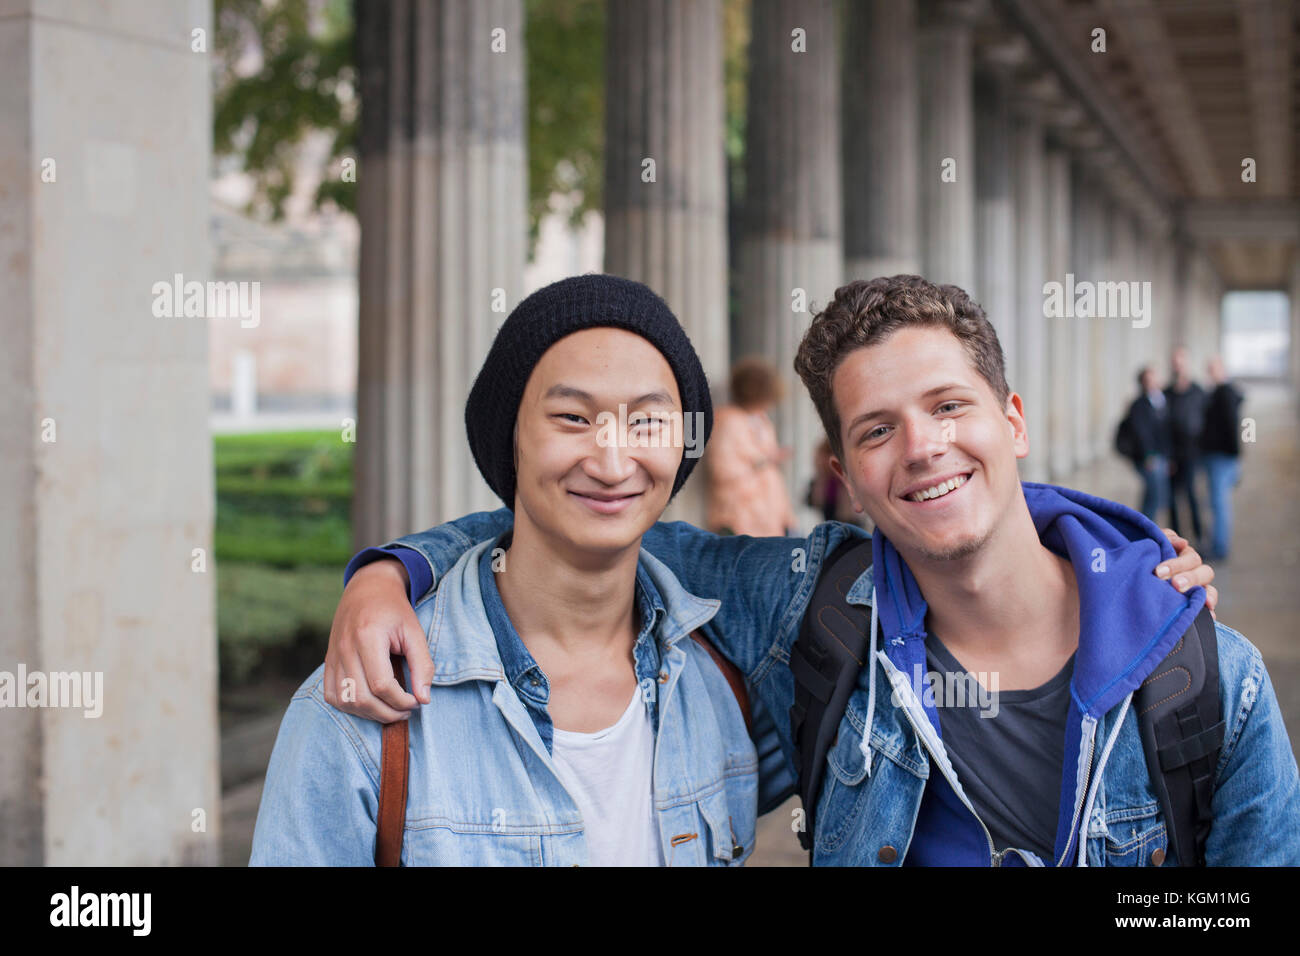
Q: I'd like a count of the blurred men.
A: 3